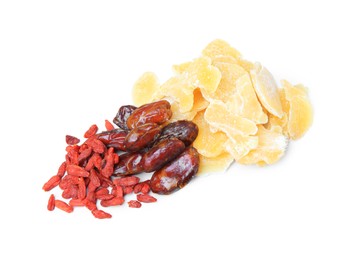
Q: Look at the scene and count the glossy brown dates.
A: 8